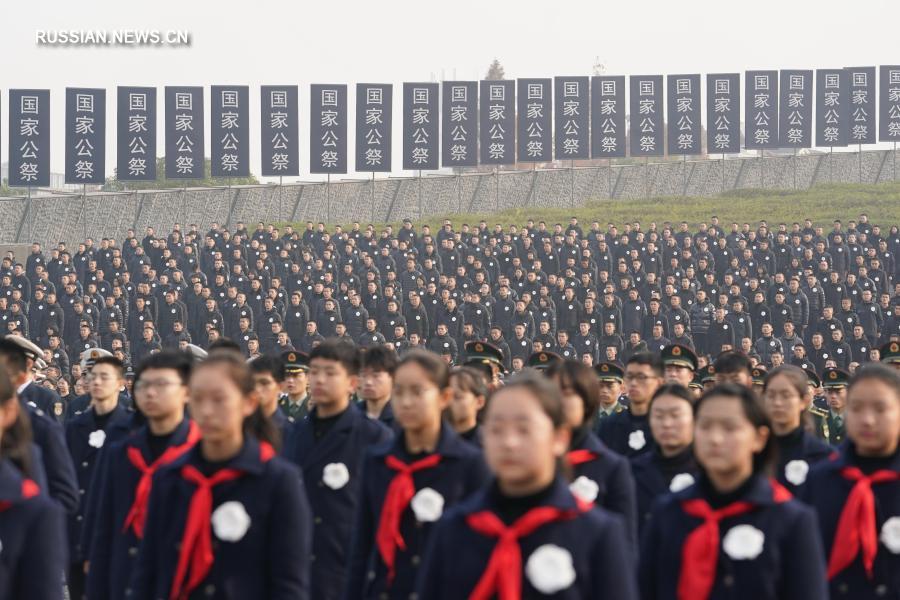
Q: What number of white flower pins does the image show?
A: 11